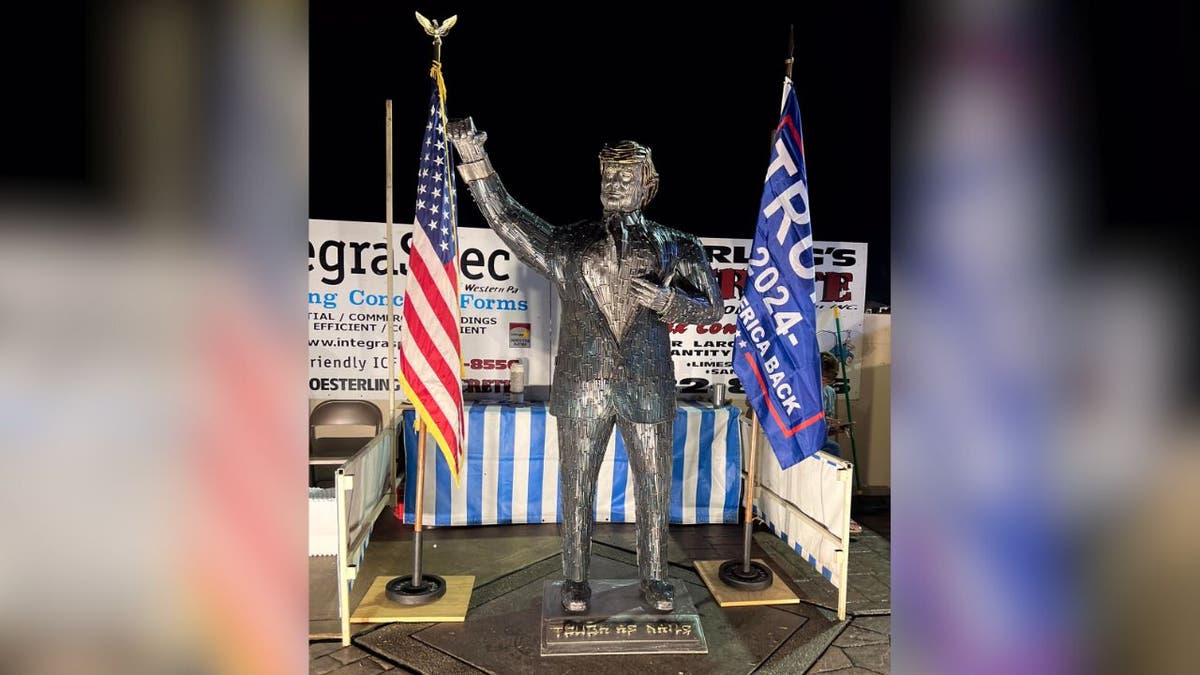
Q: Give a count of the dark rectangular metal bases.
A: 1